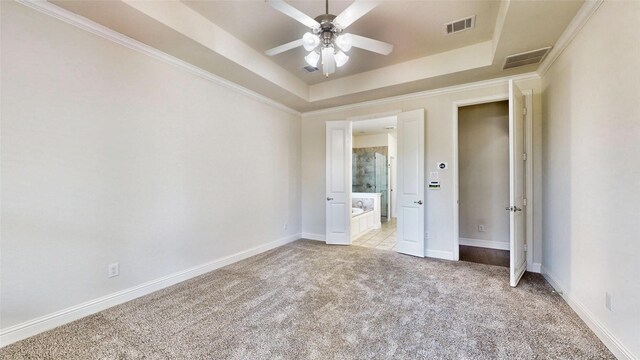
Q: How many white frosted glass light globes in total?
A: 4